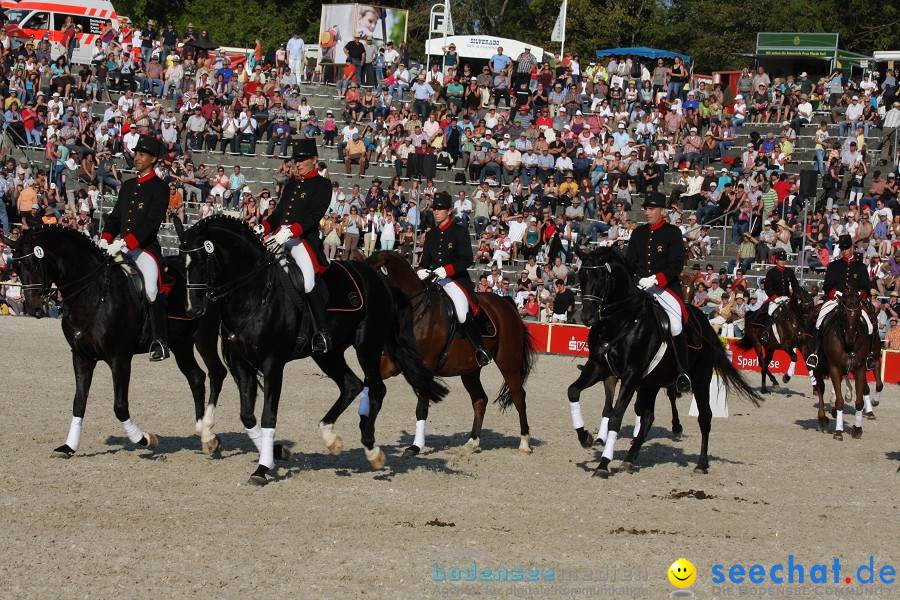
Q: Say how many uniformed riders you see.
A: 6